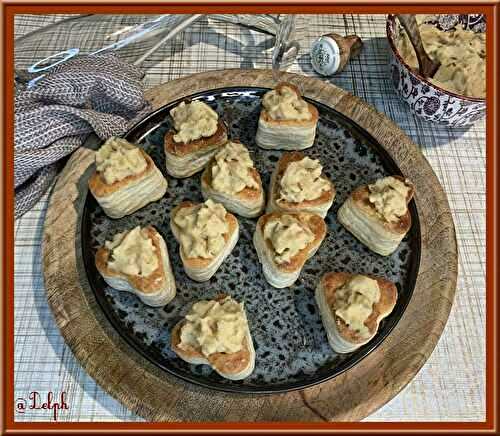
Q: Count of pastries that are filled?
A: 11